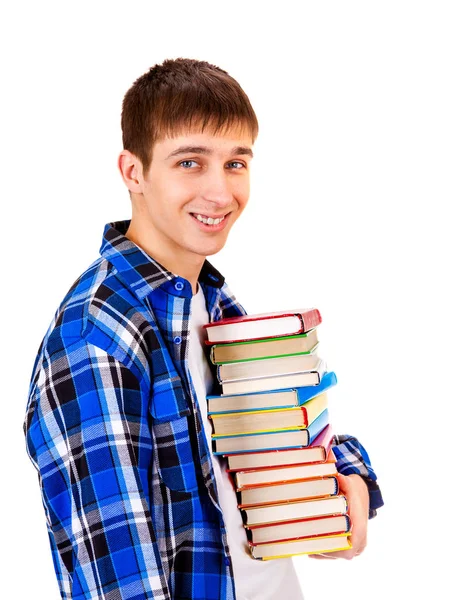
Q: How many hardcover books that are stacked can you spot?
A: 13